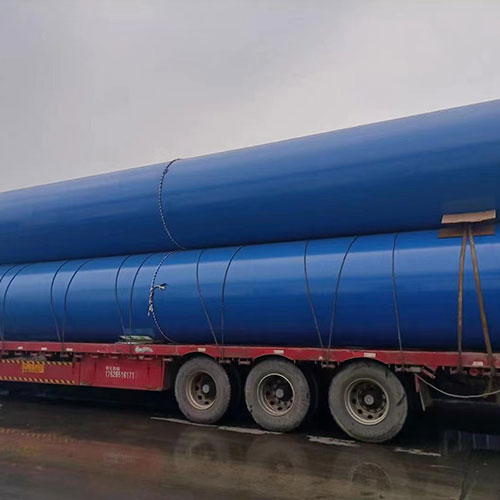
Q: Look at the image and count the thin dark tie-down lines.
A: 11